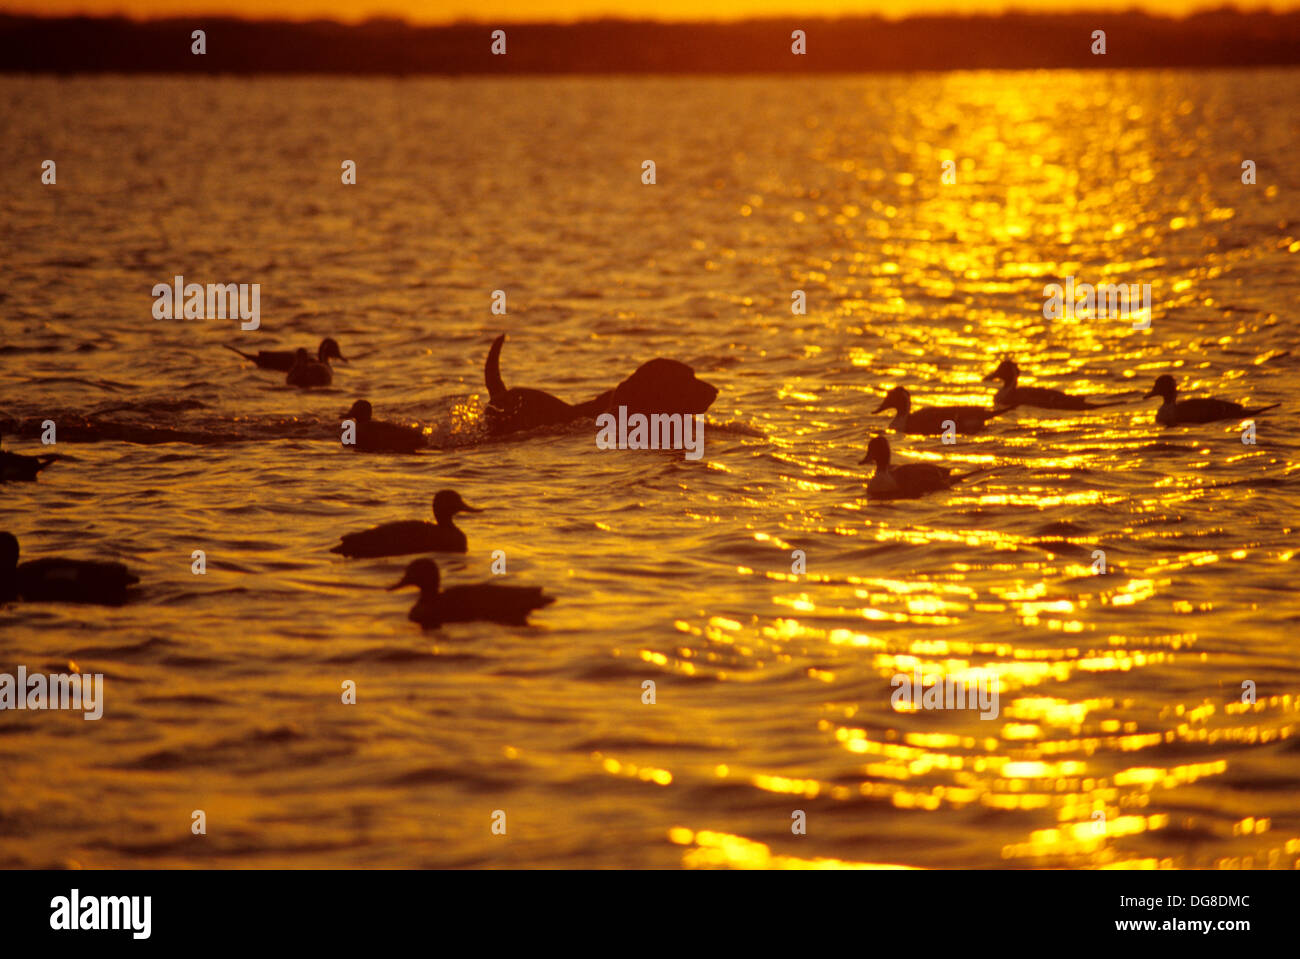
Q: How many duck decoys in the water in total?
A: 11